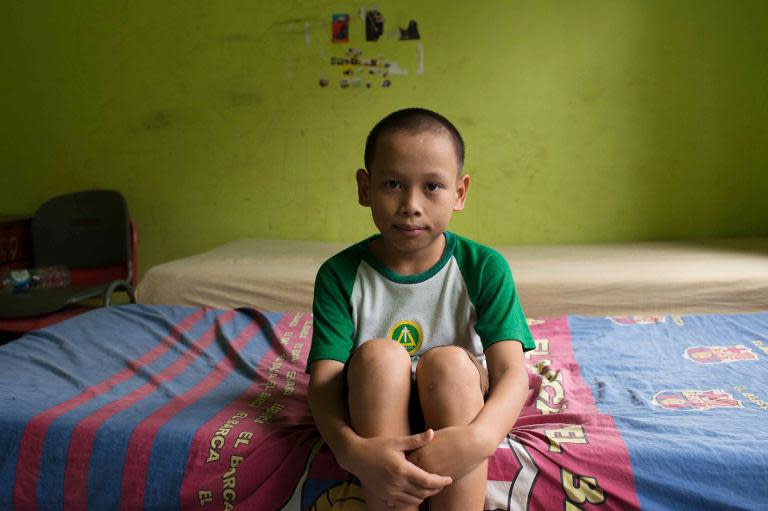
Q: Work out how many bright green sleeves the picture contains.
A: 2